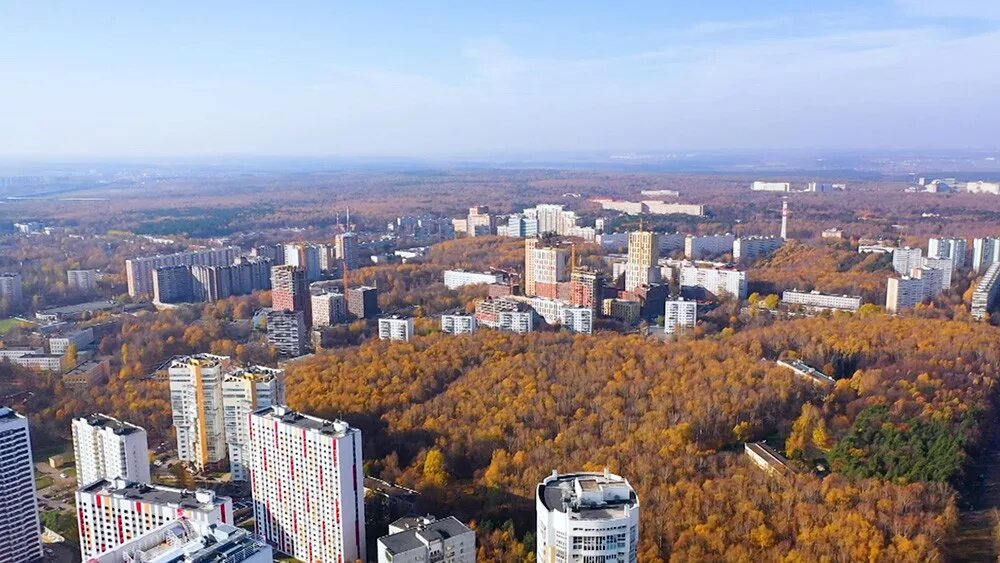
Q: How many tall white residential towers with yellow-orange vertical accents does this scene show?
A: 2